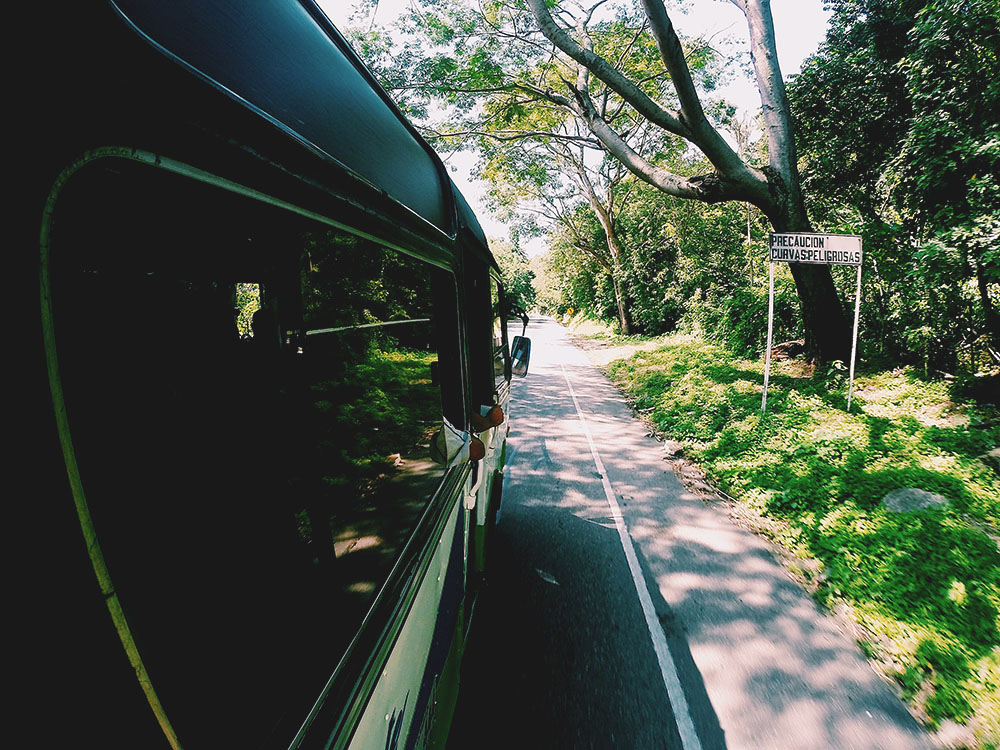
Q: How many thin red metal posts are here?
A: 0